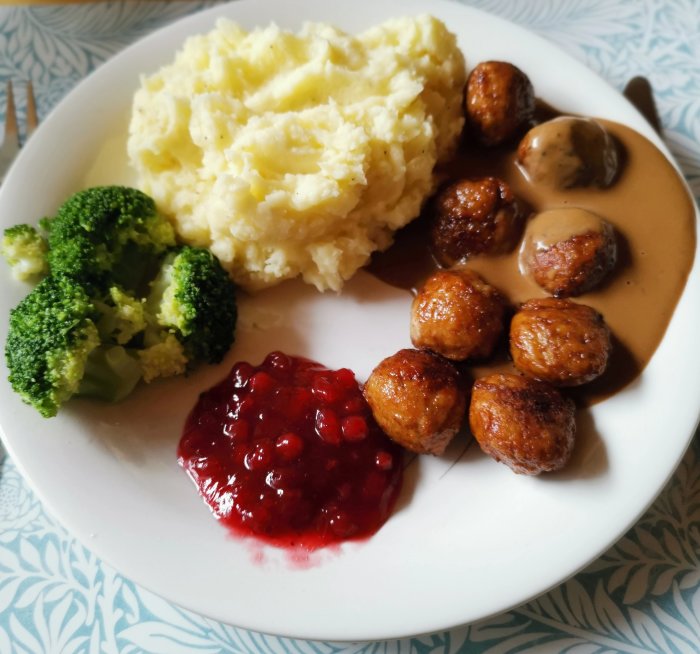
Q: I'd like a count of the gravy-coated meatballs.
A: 2